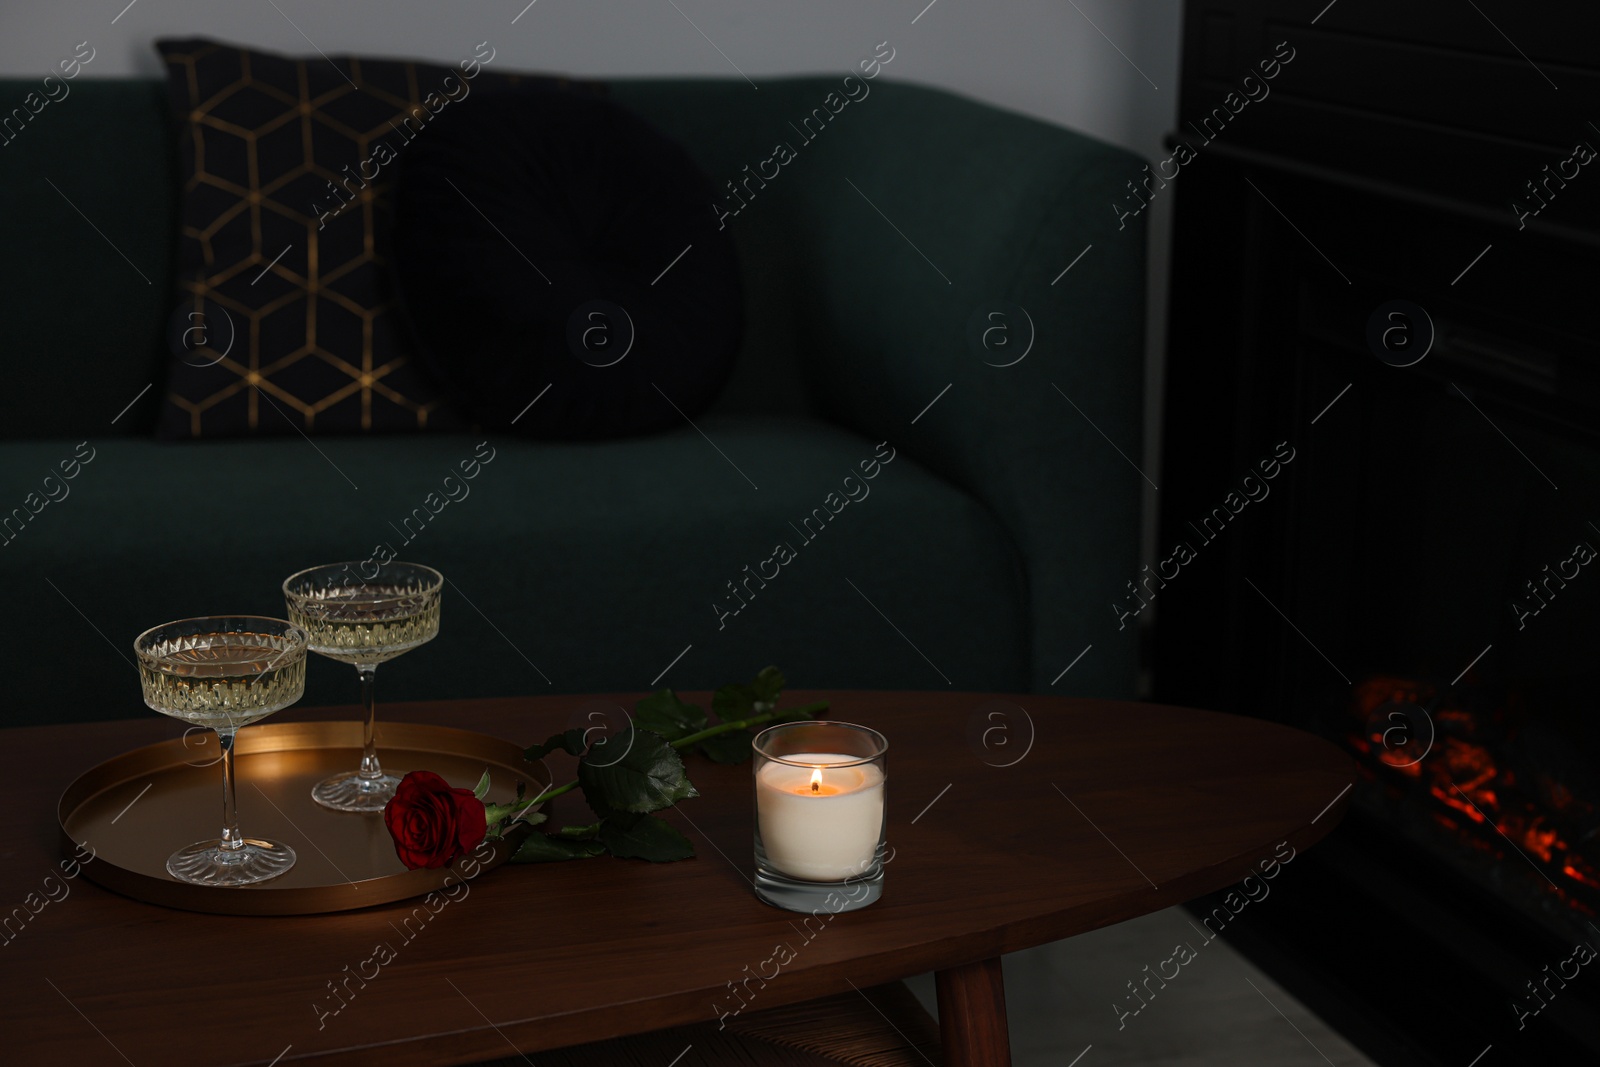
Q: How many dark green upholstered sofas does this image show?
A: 1